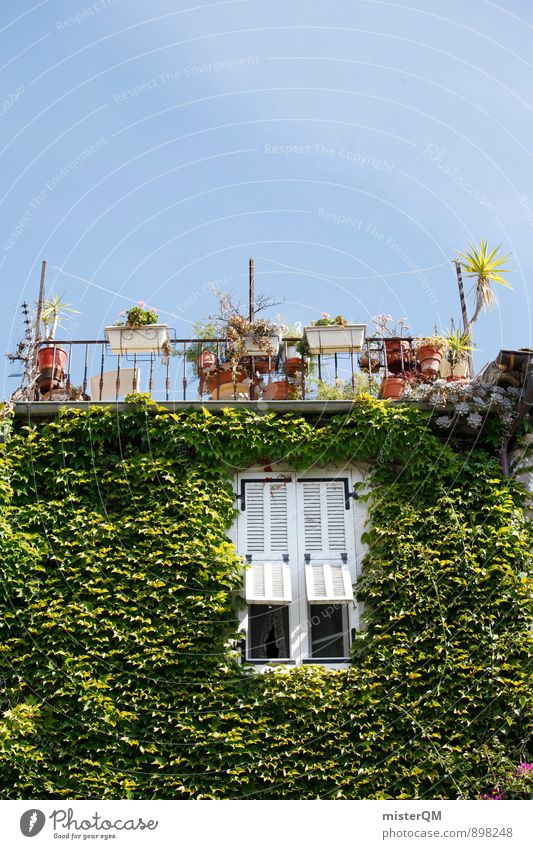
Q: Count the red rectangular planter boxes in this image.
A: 0